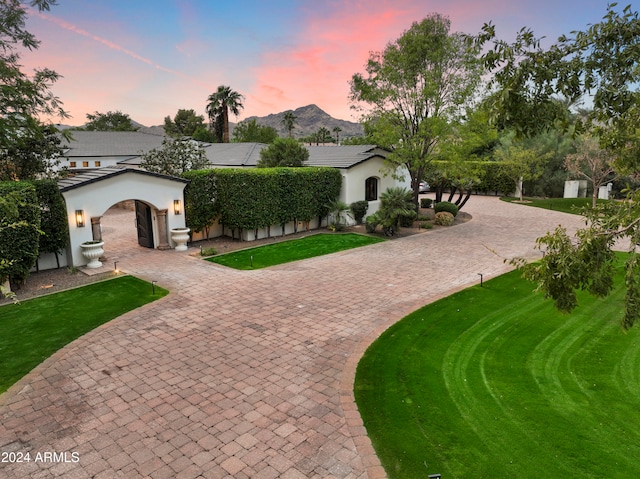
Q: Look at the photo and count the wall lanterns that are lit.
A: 2